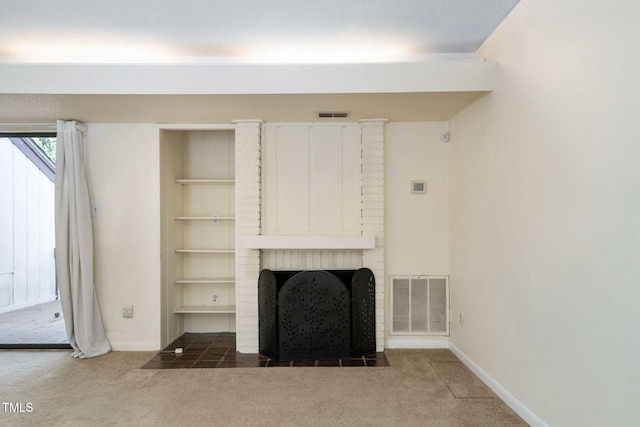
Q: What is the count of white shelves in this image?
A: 5